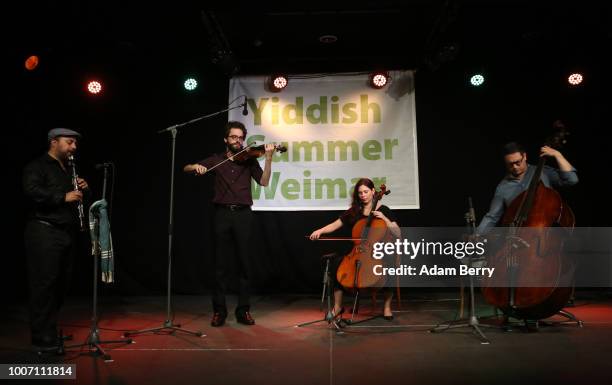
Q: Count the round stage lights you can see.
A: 7